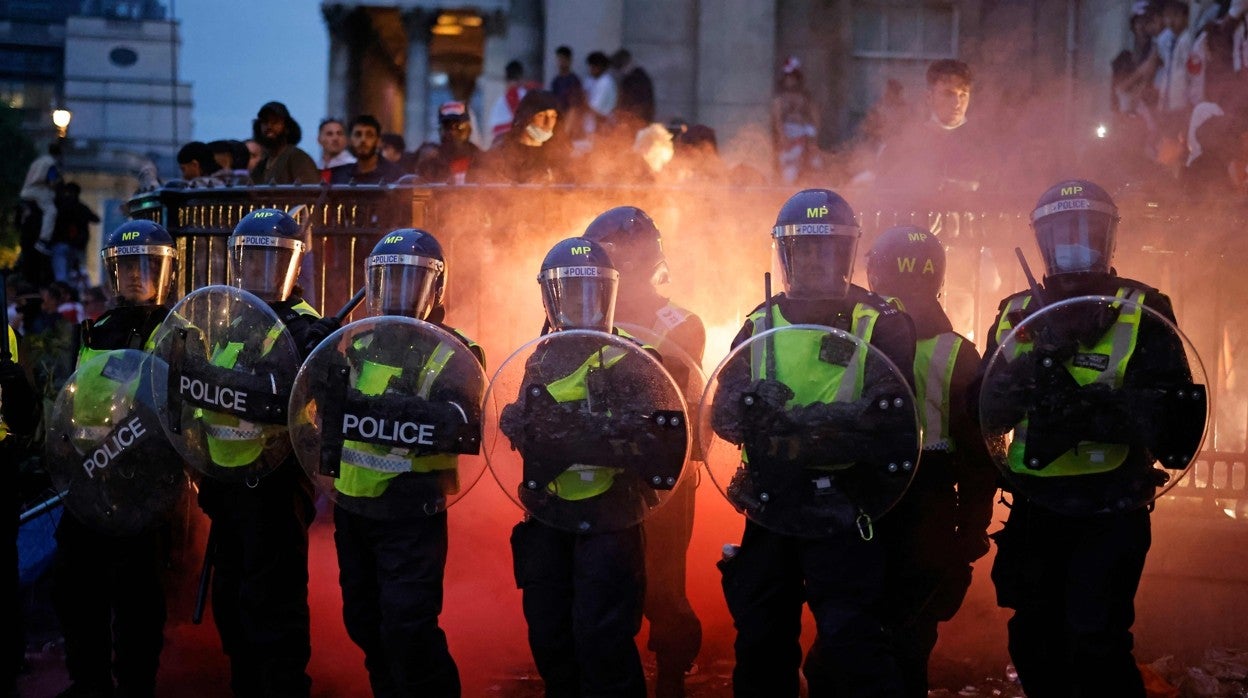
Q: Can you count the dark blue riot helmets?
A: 8